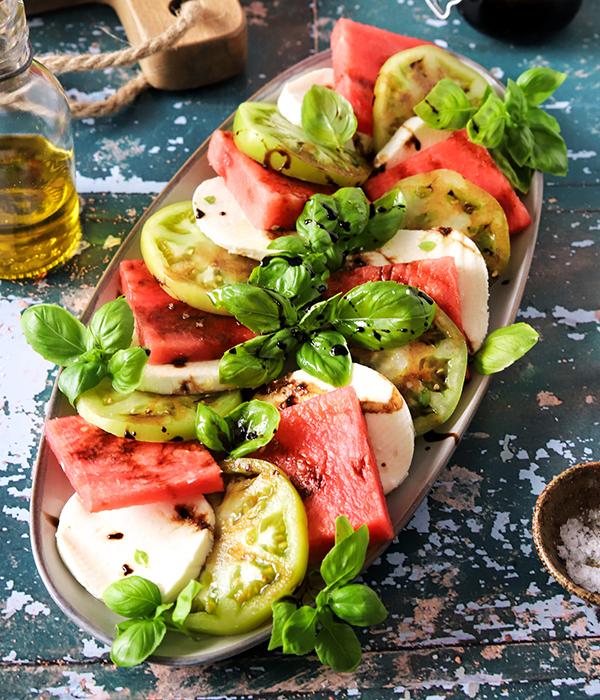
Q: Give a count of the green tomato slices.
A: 7